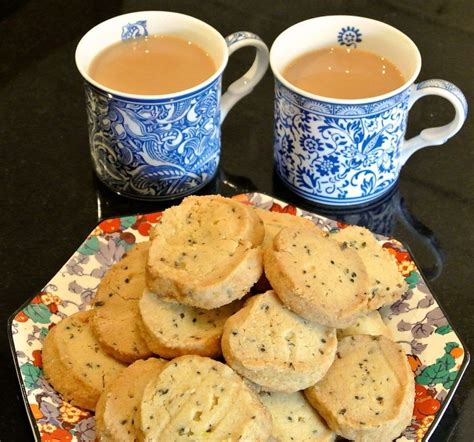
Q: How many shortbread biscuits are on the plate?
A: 13